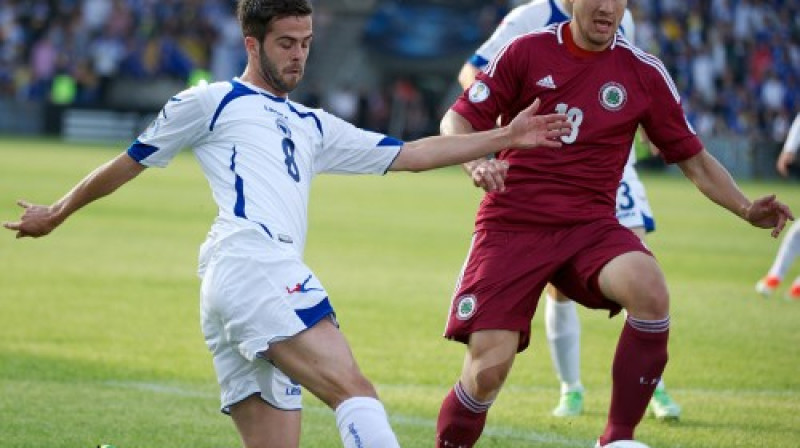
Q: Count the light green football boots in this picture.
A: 2